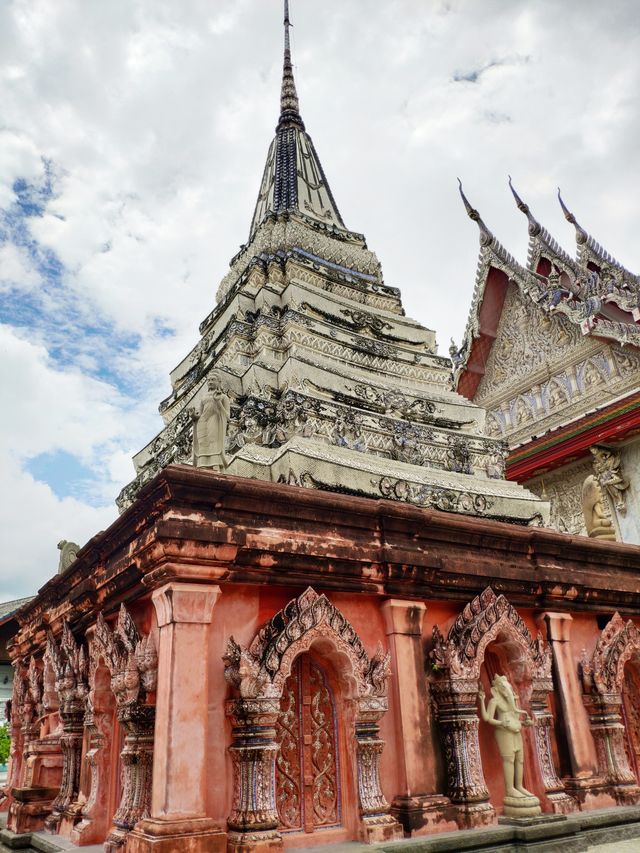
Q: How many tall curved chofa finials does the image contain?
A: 3